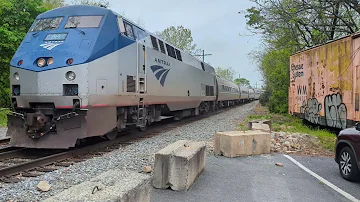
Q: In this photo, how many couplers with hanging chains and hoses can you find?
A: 1